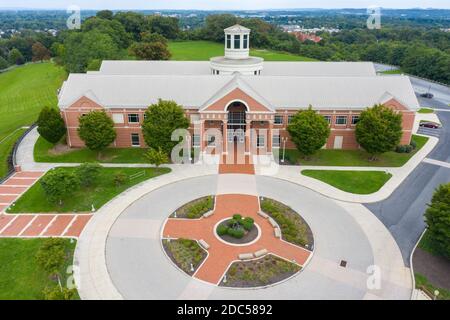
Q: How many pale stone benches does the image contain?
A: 7